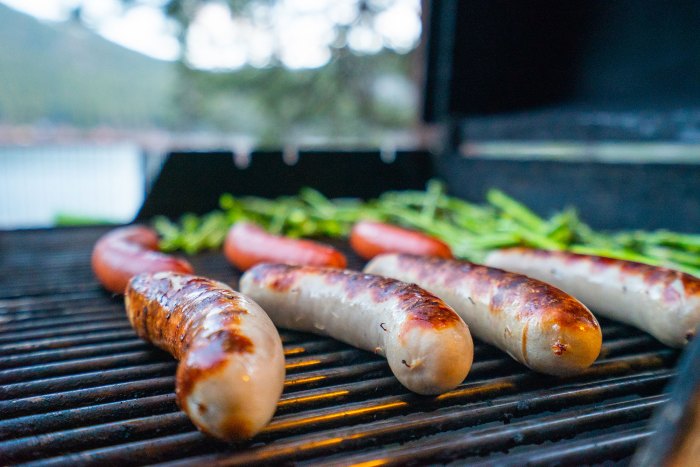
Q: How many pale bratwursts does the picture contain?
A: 4